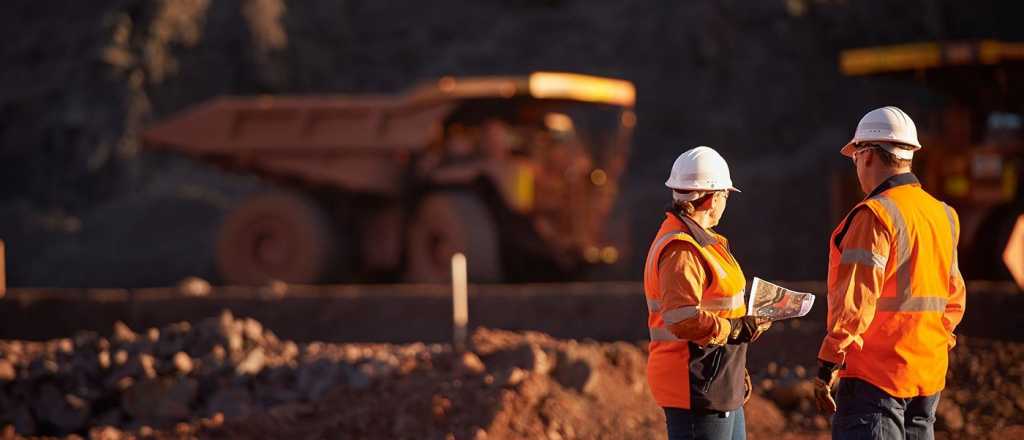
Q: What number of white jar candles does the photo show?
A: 0